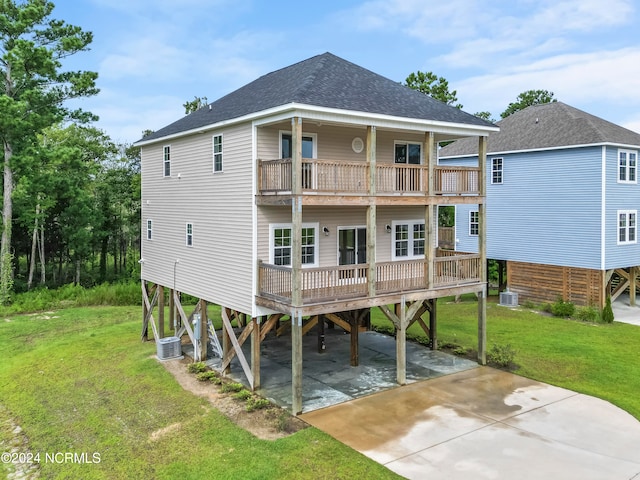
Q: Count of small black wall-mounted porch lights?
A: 2